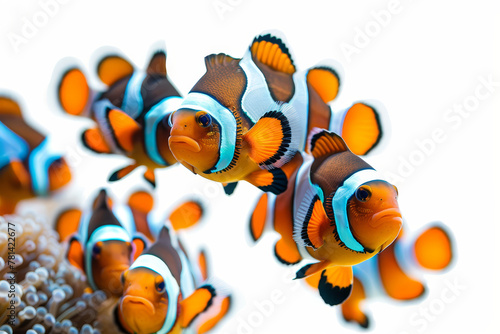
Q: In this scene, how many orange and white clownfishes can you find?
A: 7